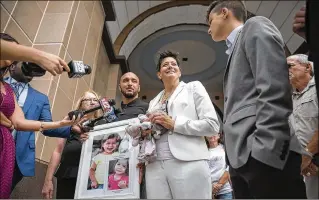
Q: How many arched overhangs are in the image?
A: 1